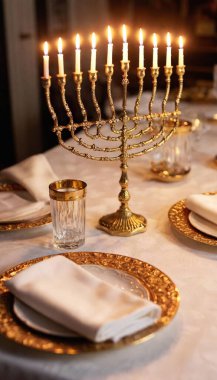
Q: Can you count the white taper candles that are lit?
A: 10